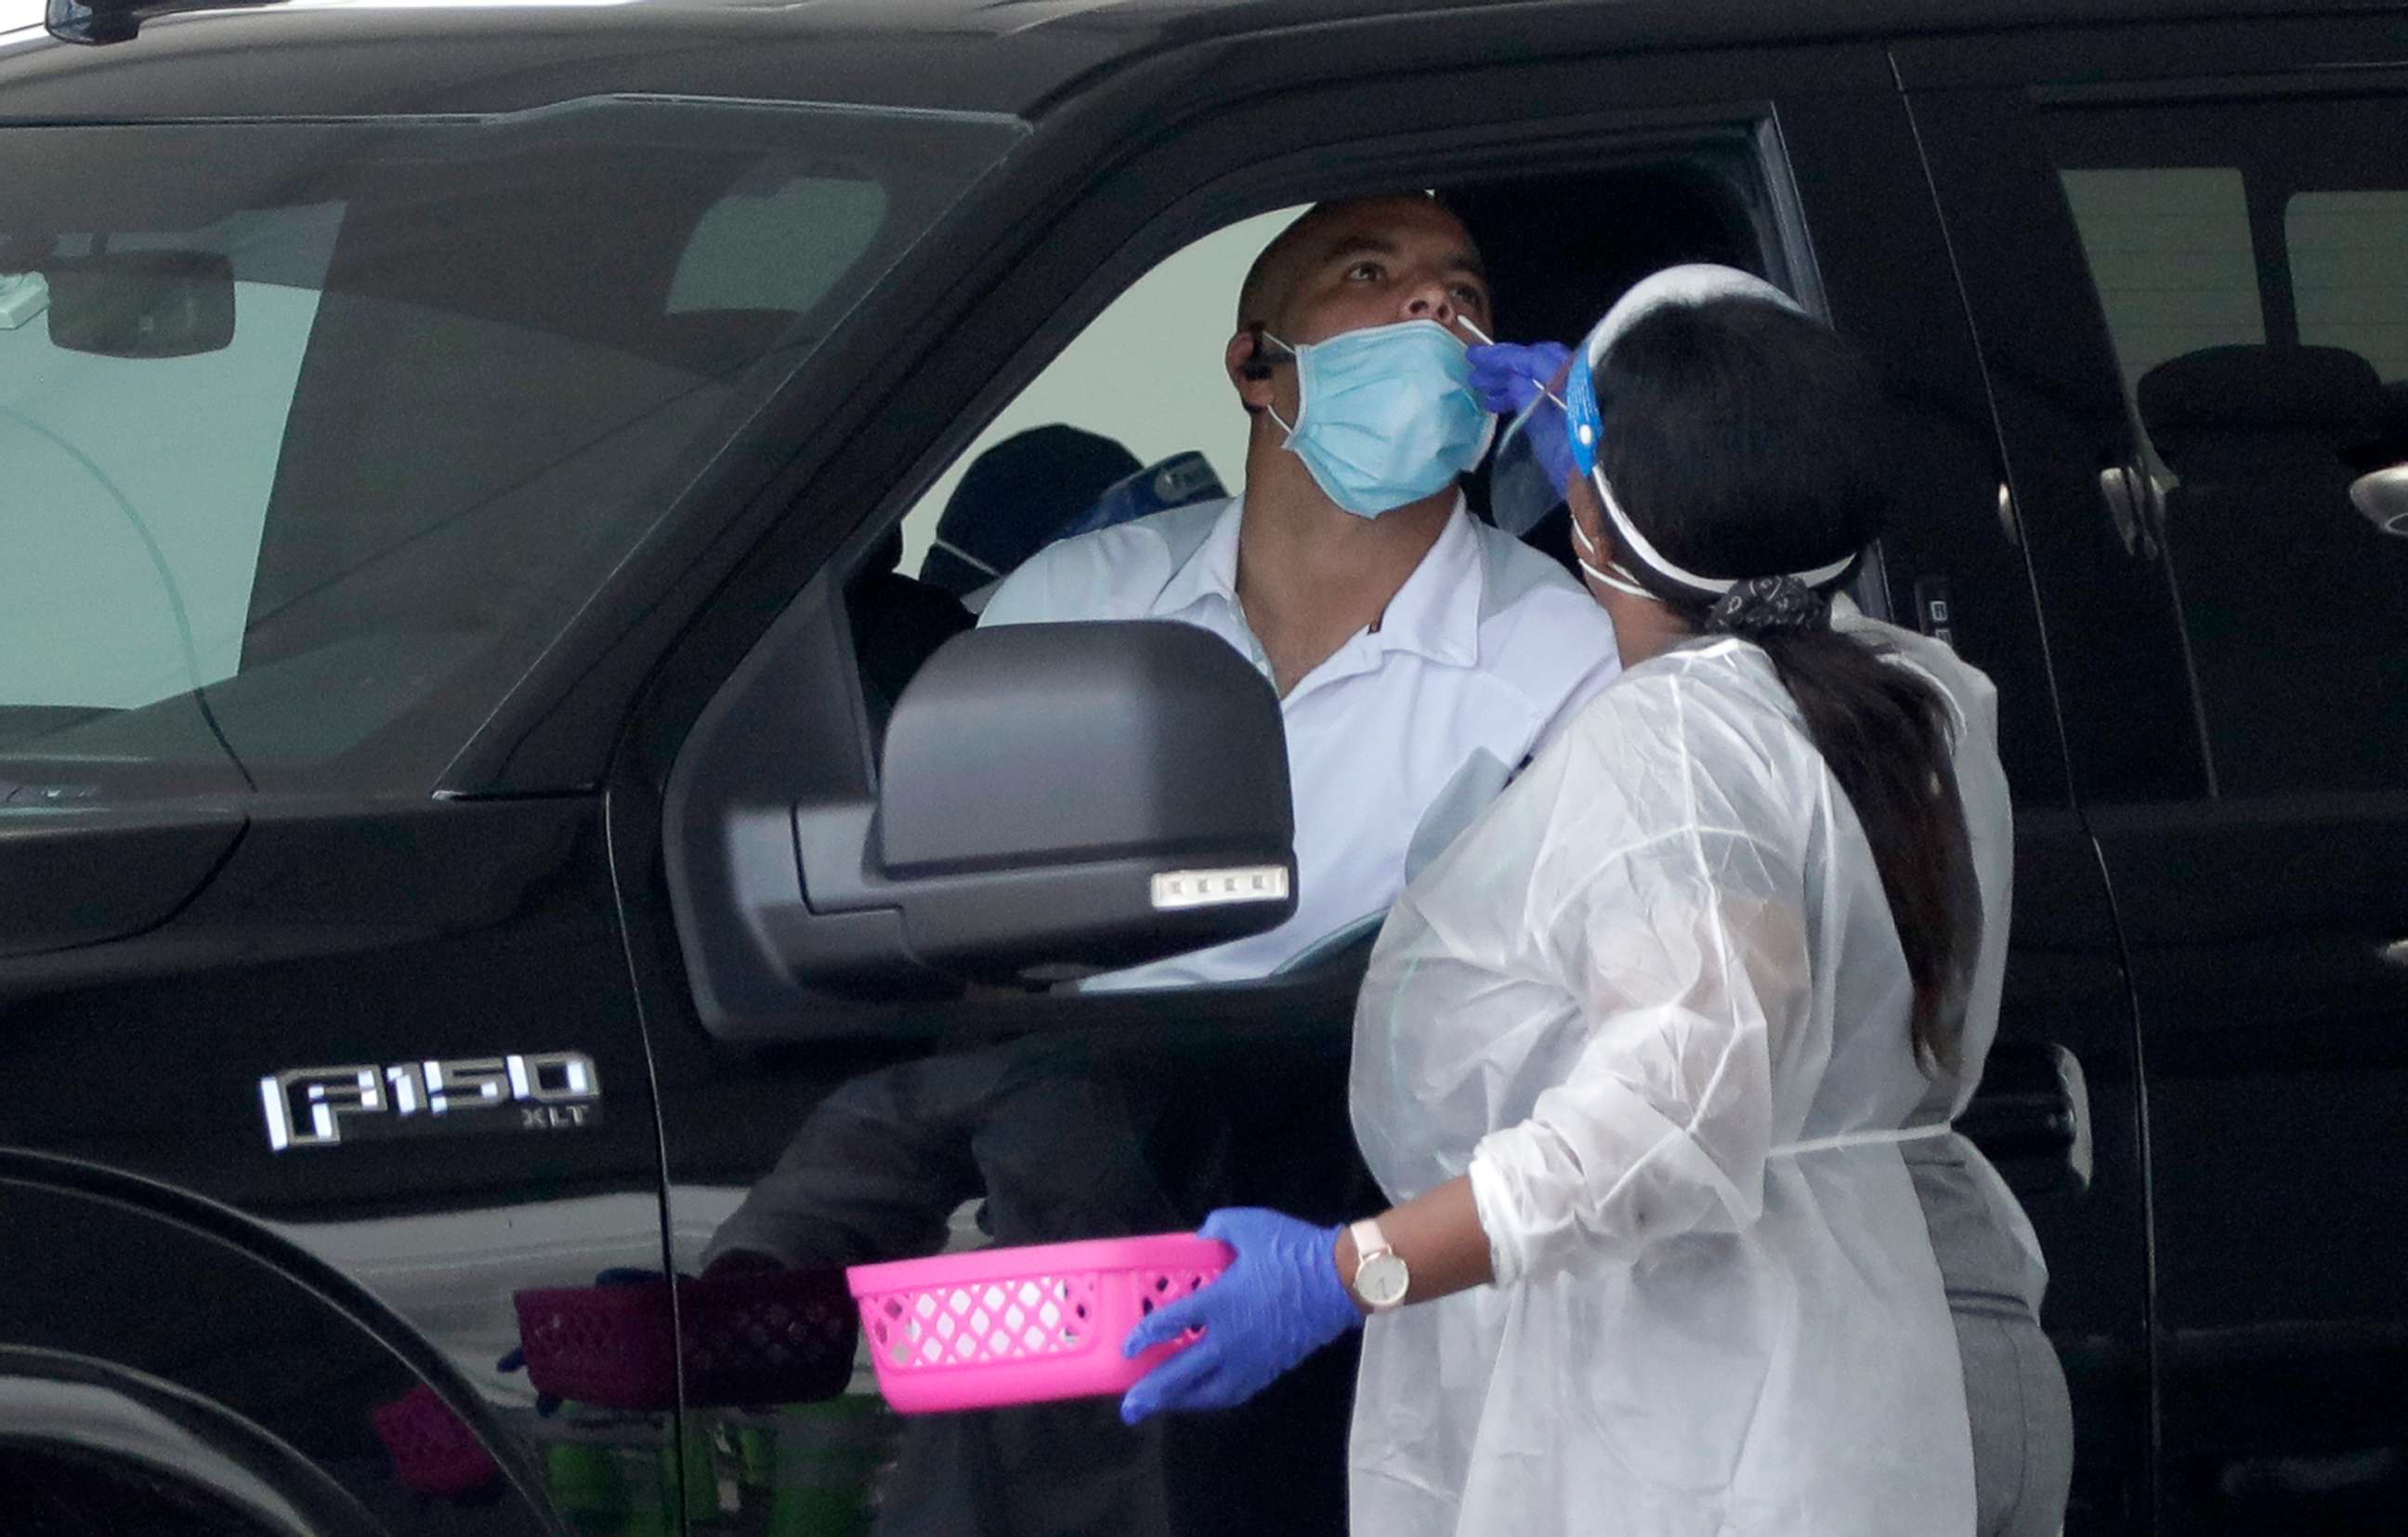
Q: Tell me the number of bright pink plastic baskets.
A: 1